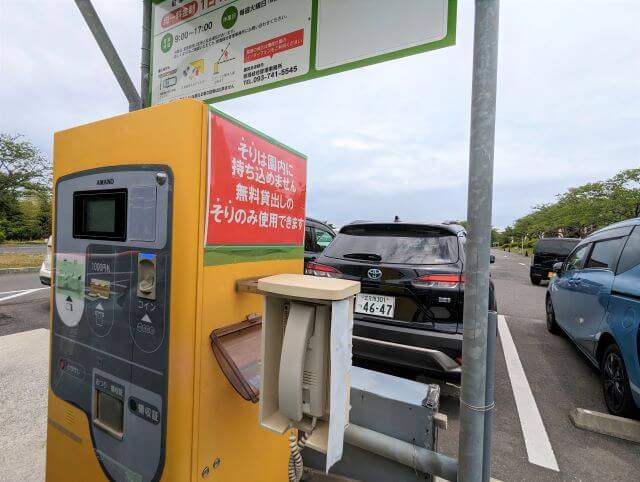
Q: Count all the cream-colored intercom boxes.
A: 1